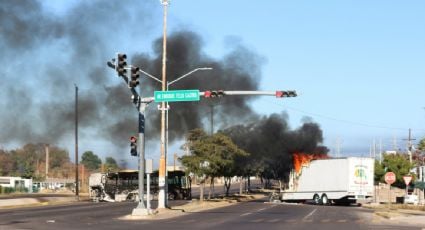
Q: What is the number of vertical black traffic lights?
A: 3